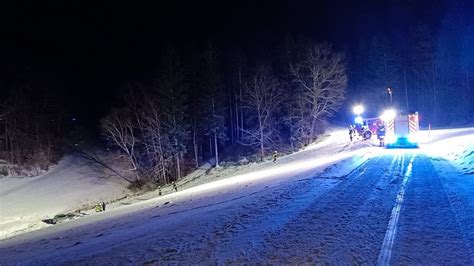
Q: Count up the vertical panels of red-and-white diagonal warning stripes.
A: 2